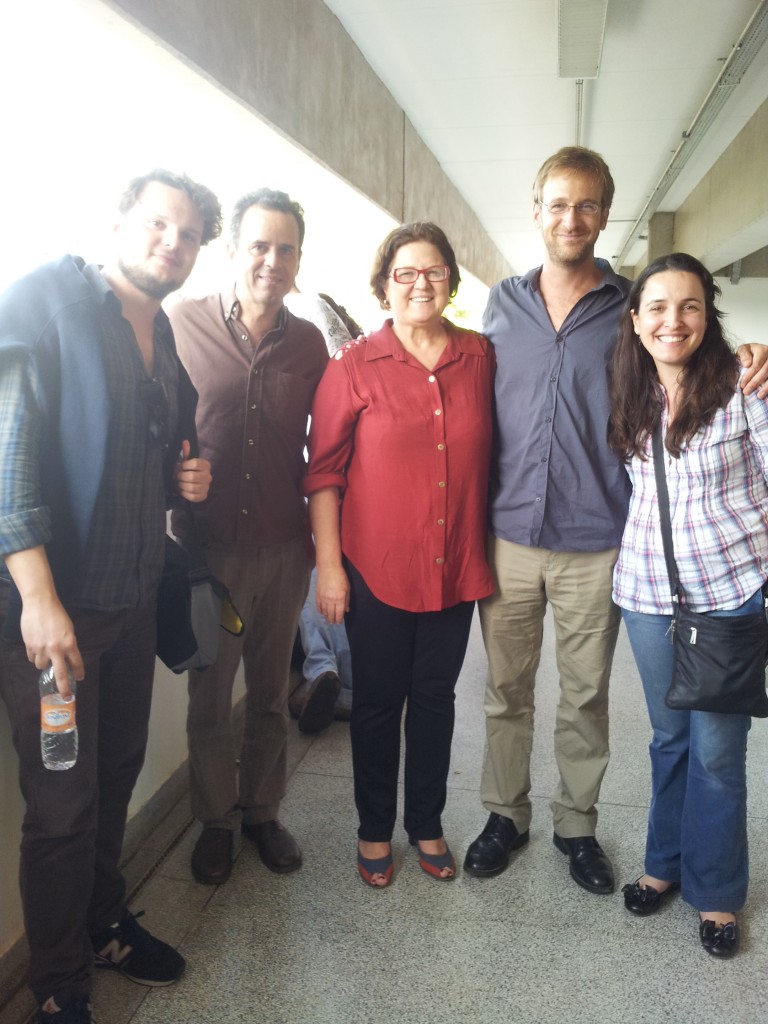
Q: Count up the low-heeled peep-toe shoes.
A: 2